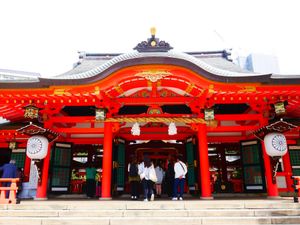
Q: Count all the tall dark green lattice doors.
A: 4